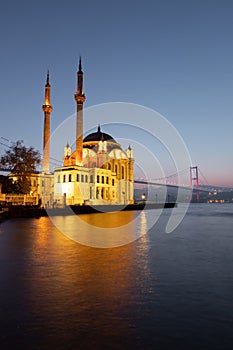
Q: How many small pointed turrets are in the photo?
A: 3